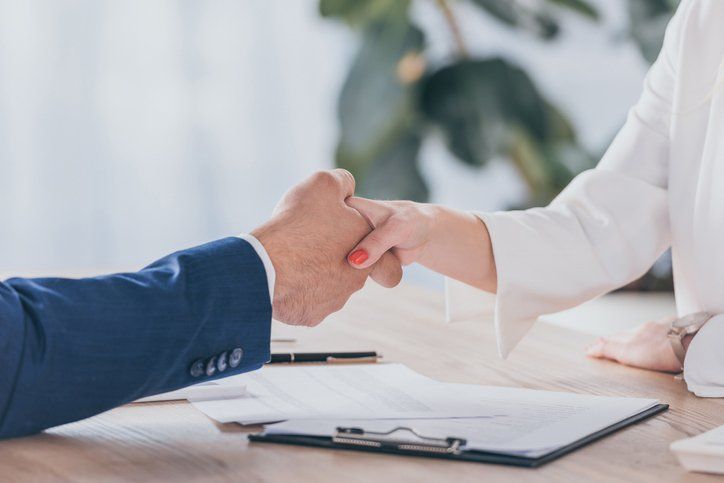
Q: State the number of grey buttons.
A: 4